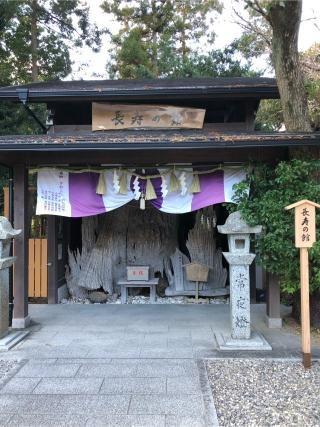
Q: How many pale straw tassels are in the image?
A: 5